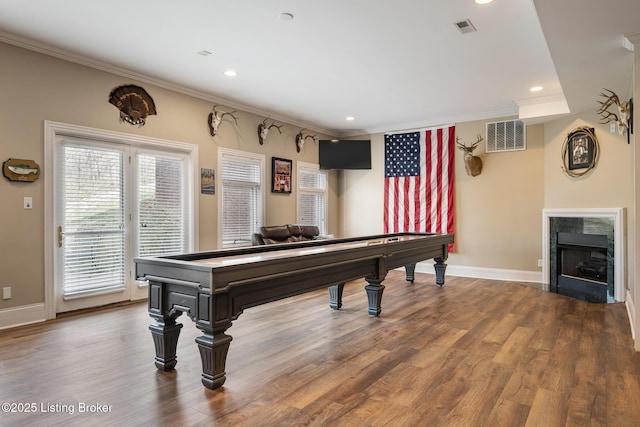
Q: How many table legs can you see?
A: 6